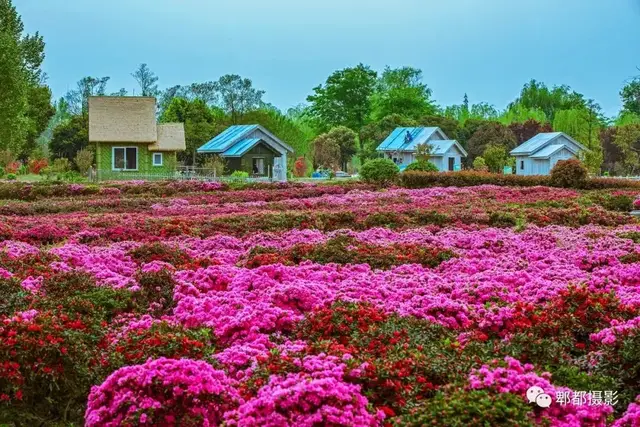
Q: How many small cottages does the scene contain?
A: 4